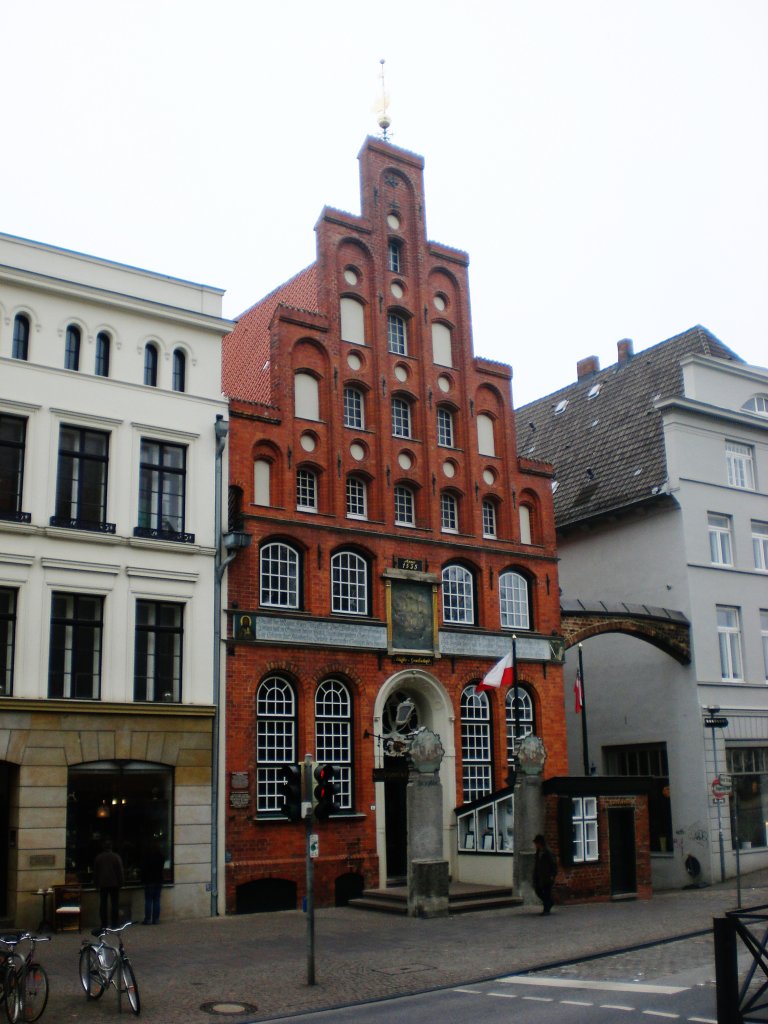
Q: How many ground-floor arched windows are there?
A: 4